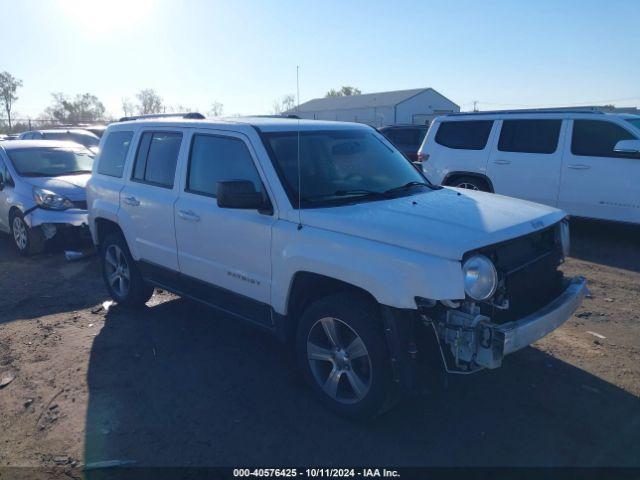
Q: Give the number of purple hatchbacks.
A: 0